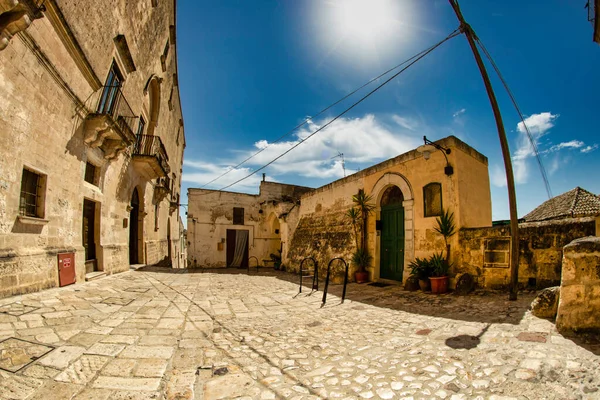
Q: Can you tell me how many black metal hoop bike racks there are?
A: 3